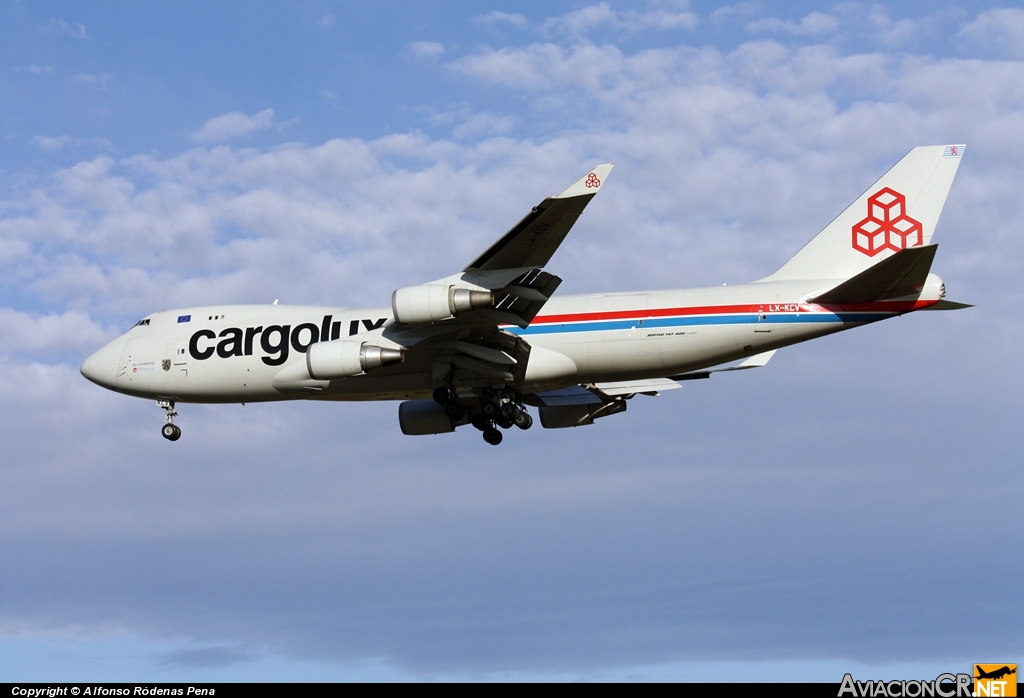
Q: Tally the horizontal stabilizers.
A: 2